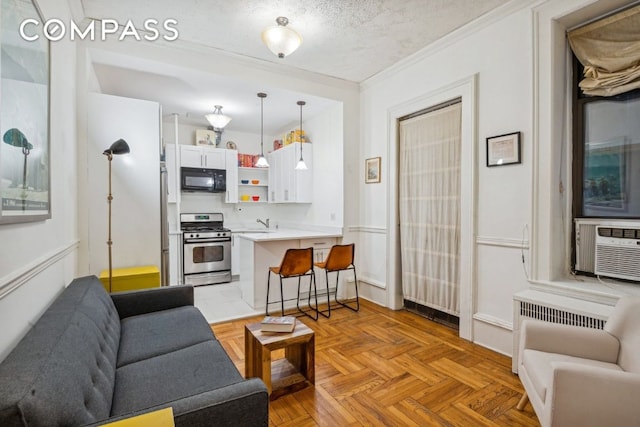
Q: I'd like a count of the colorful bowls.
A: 4